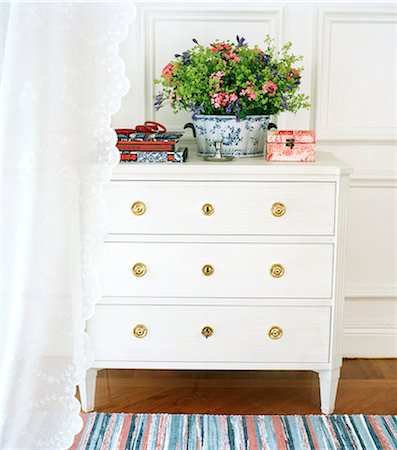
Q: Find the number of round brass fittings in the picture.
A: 9